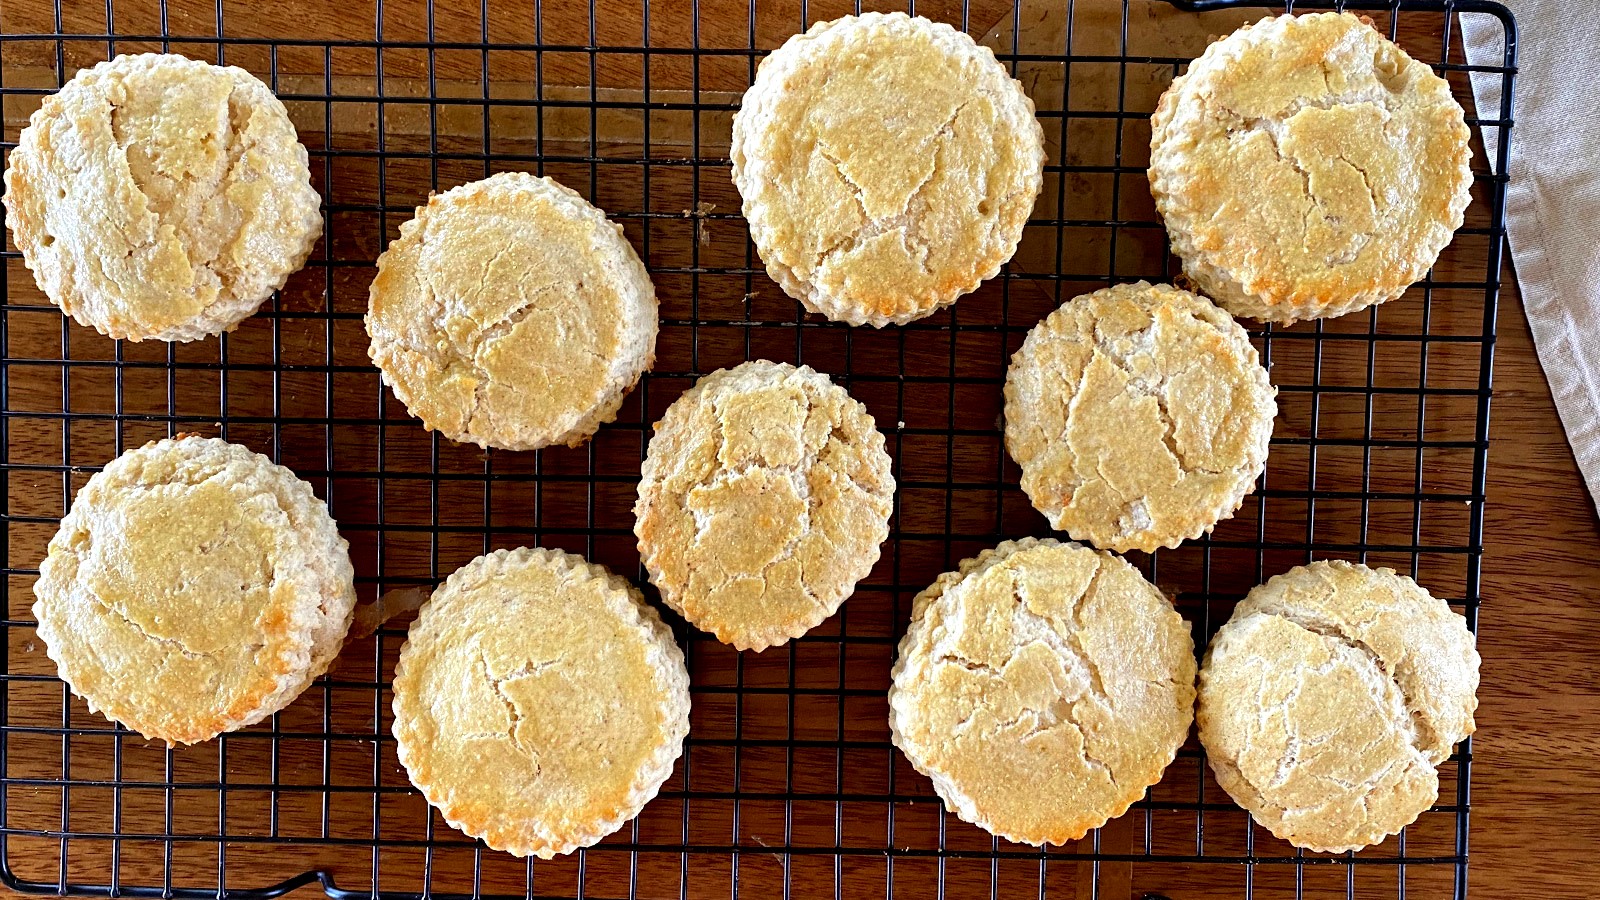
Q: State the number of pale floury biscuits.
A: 10